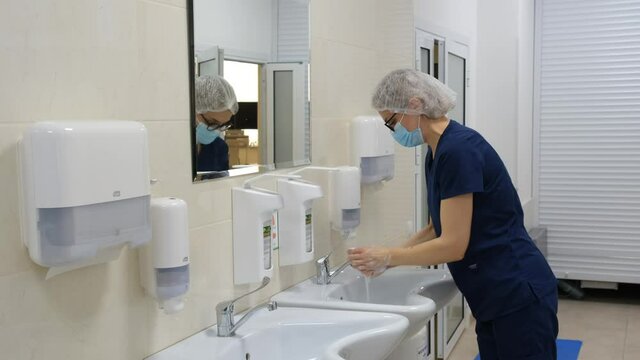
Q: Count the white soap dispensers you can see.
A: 4